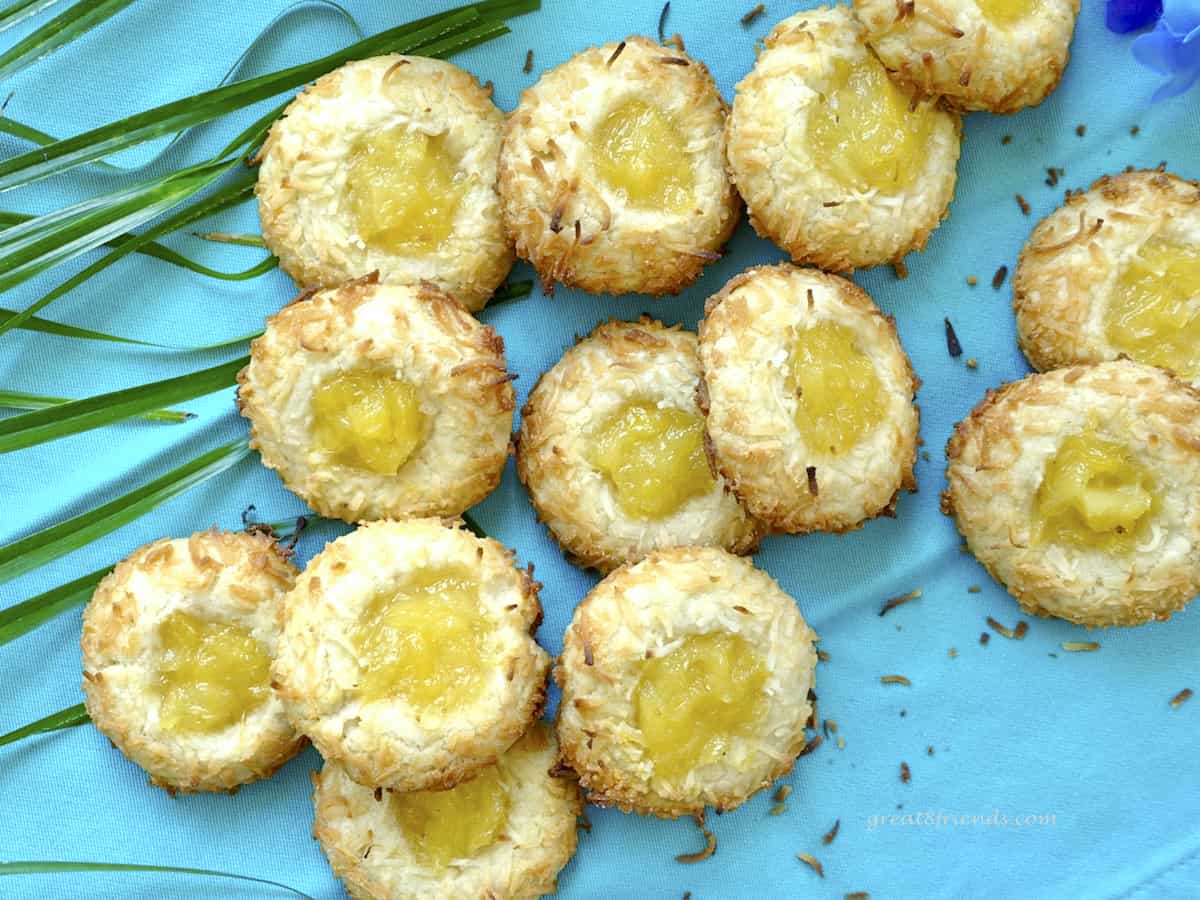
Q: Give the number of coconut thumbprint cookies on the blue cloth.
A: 13